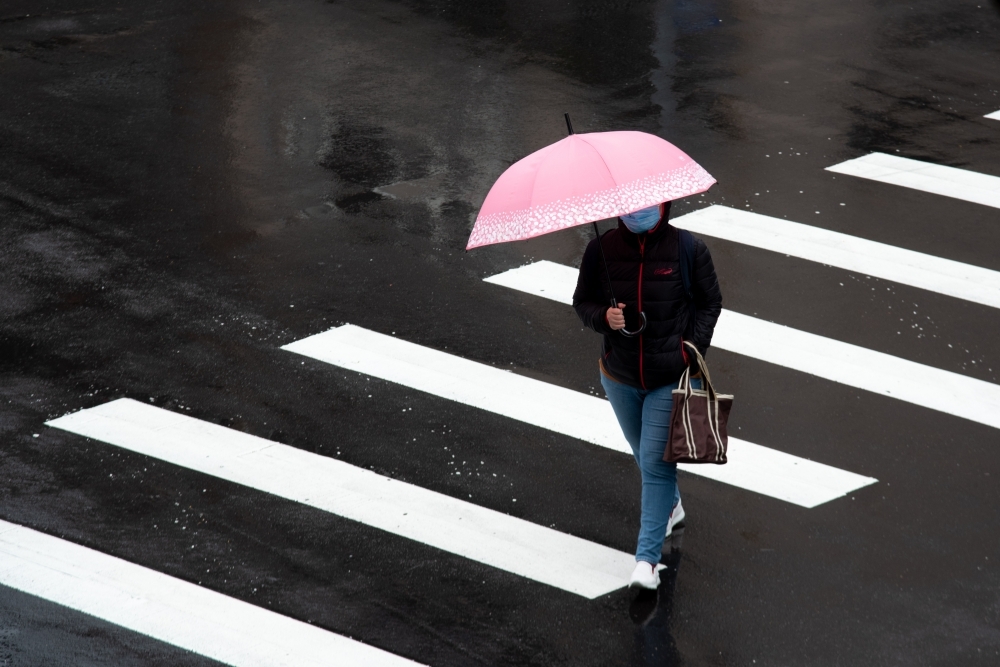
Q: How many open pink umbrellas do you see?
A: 1